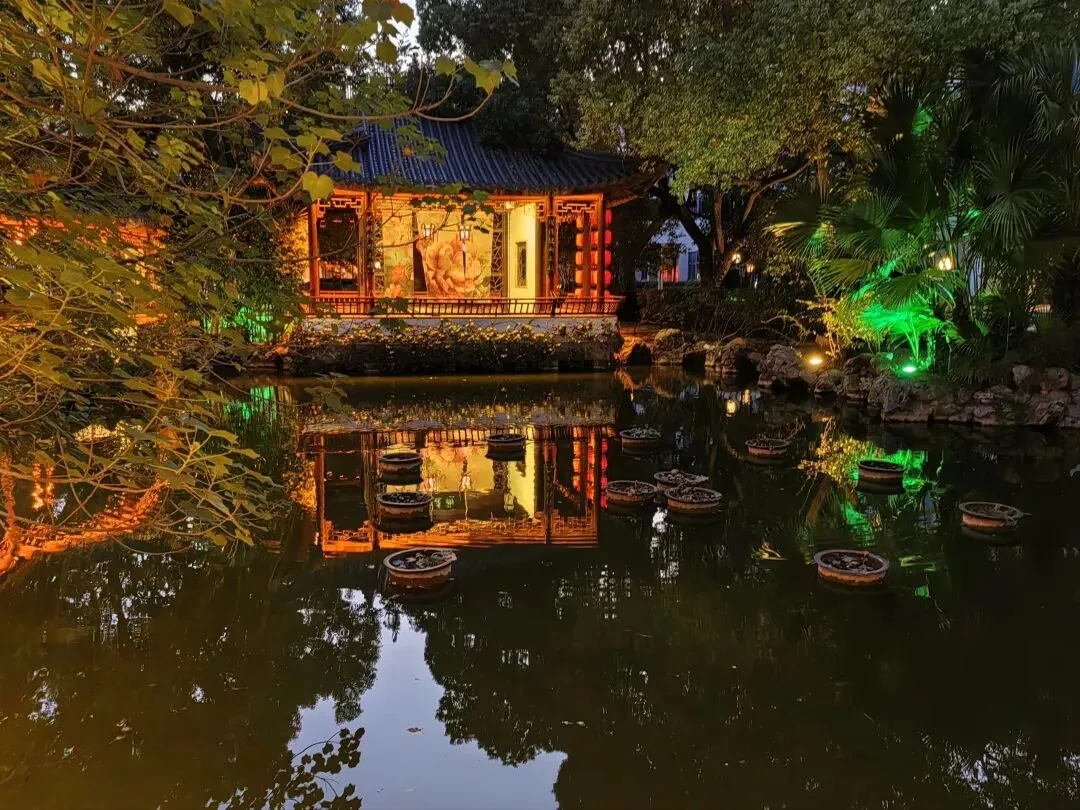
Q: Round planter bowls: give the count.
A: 12